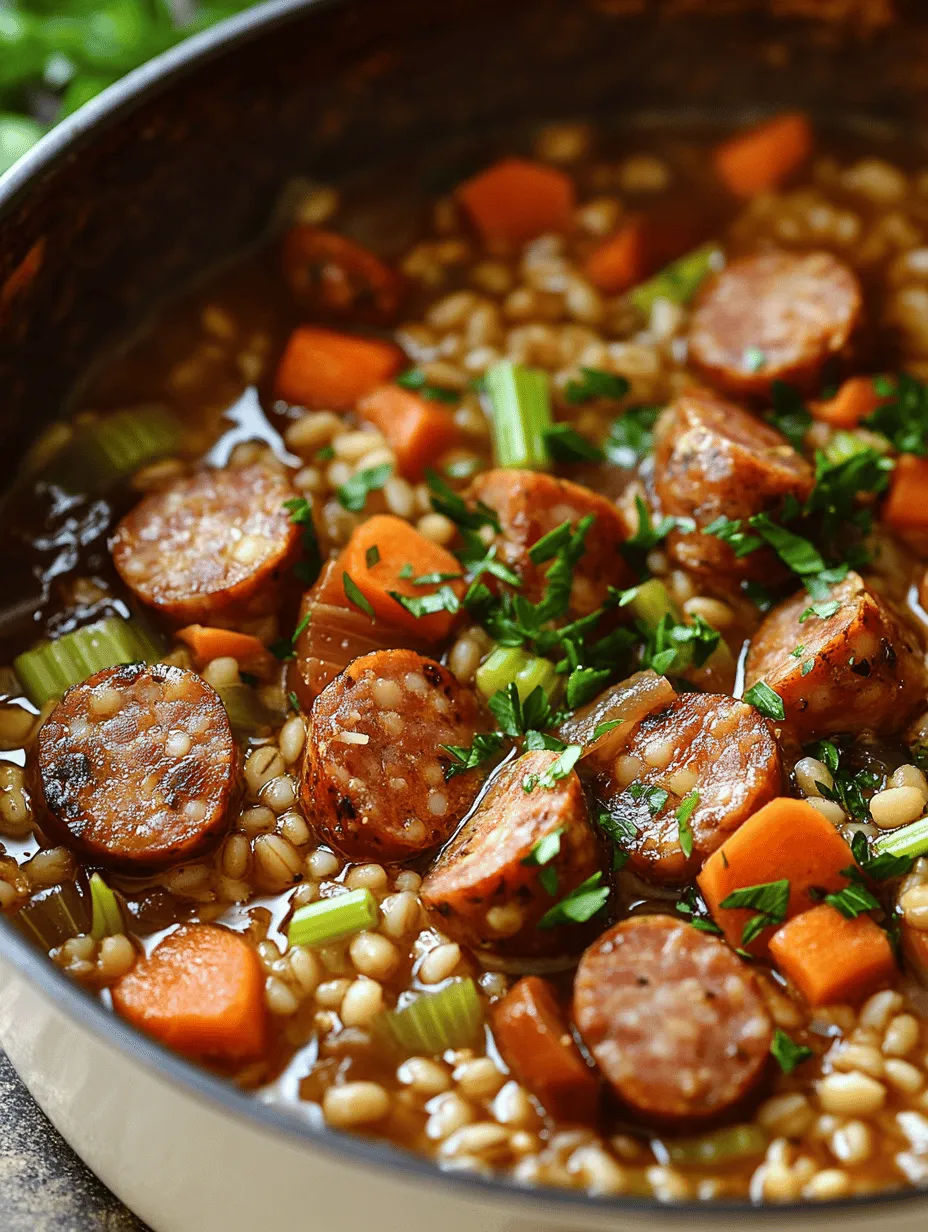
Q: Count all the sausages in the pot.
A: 10